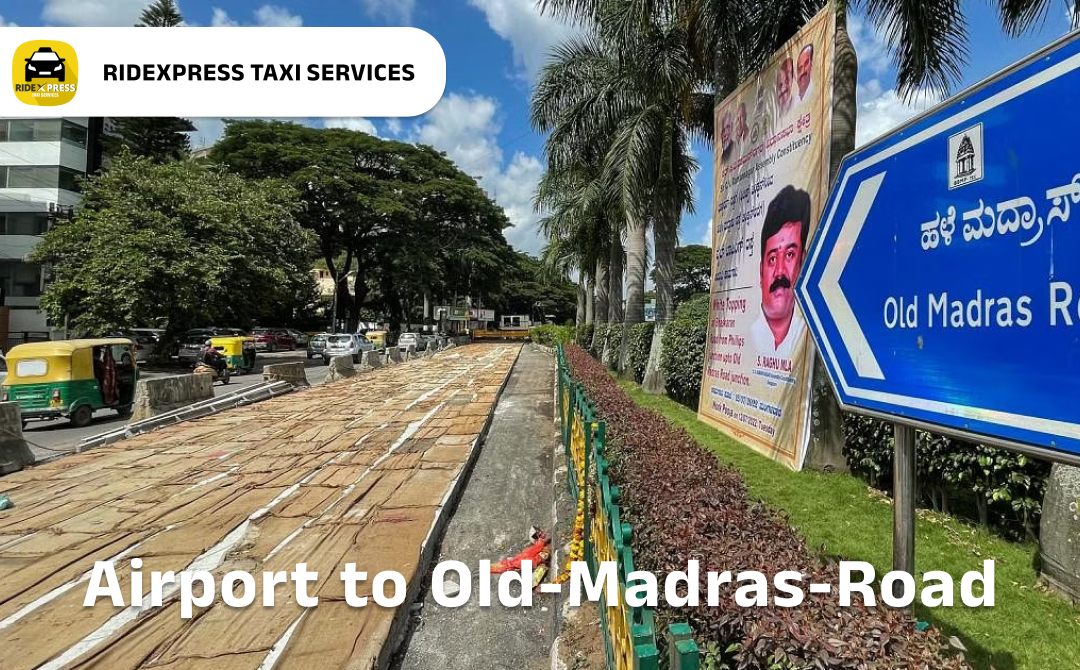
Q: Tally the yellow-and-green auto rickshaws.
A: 3